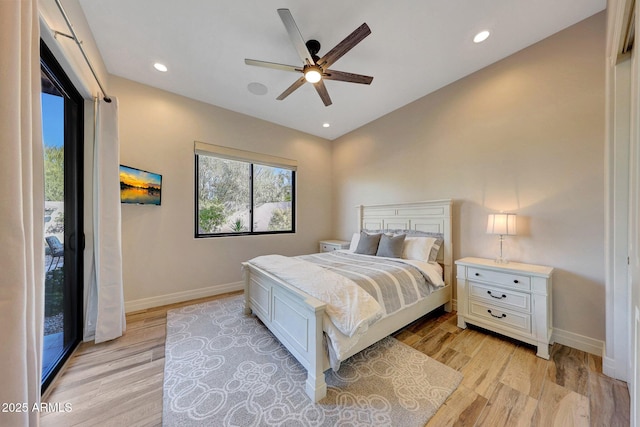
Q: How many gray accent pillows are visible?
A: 2